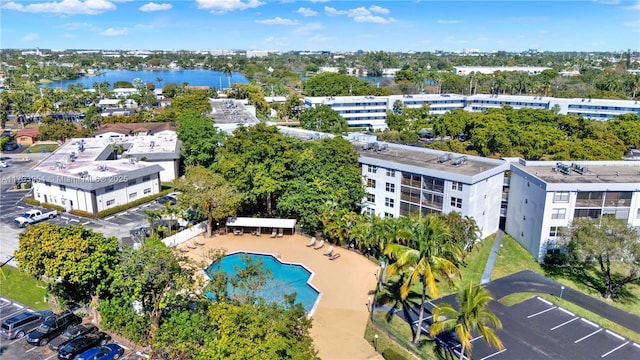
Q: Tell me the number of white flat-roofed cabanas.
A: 1